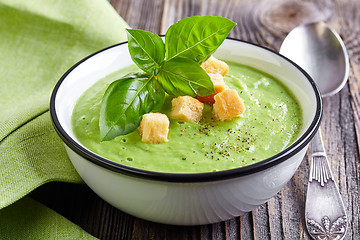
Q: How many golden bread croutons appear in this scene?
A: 5